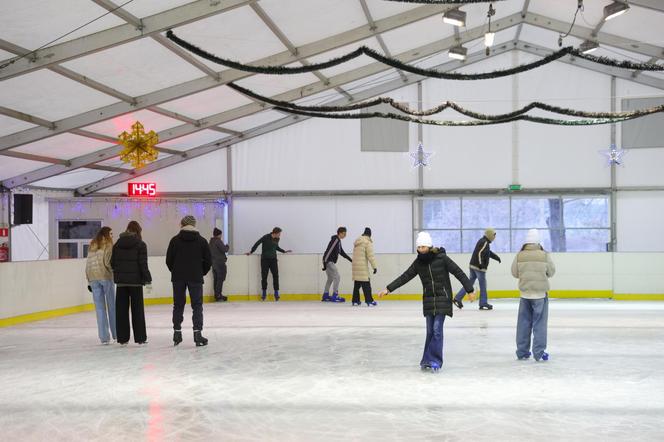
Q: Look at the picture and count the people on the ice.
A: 10